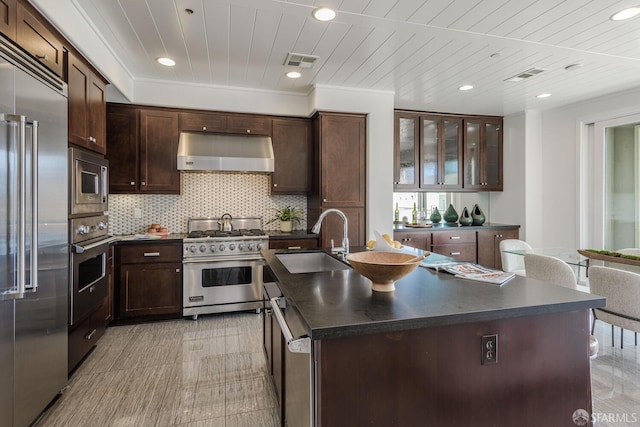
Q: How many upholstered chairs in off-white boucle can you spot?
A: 4